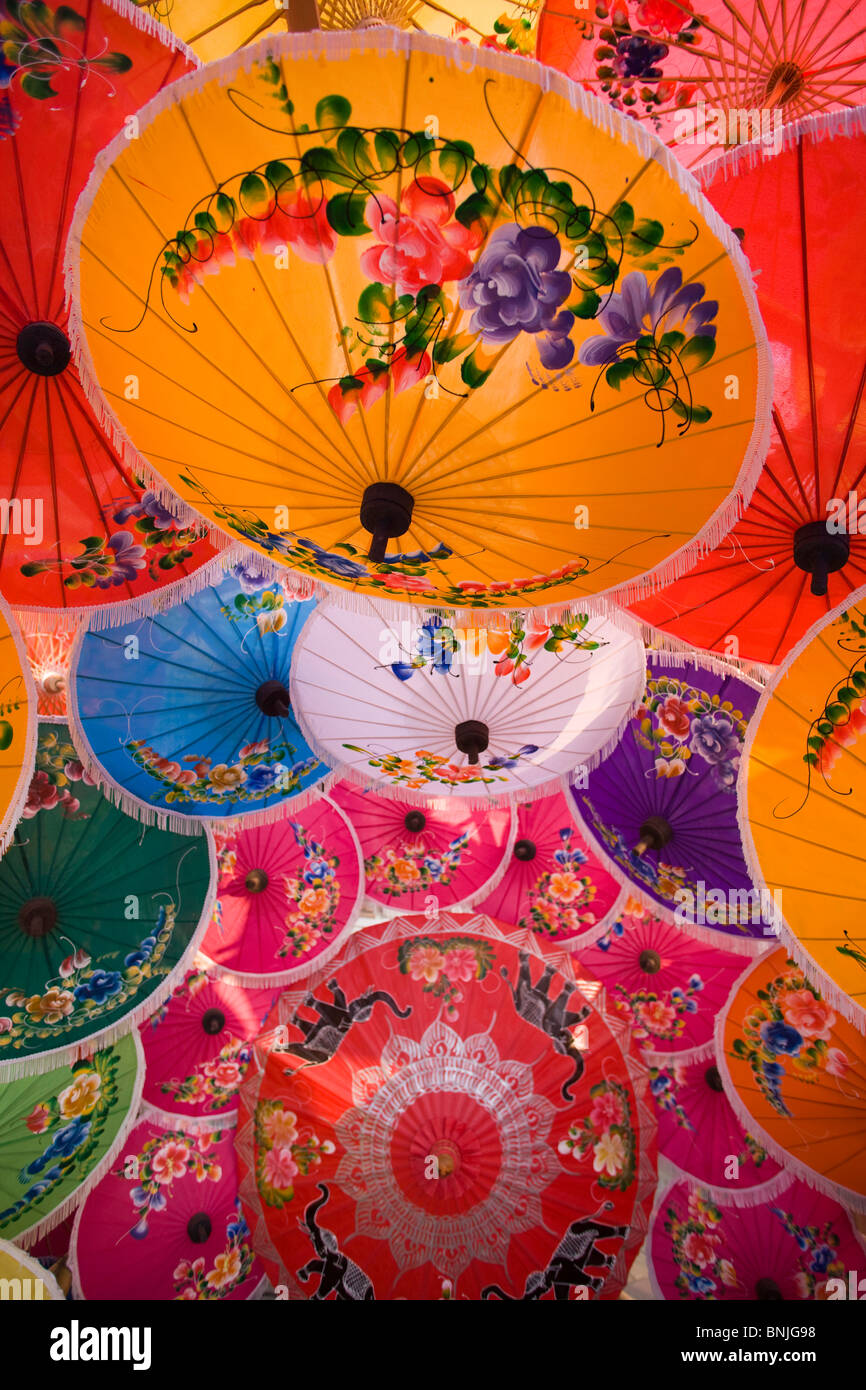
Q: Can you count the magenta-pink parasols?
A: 8